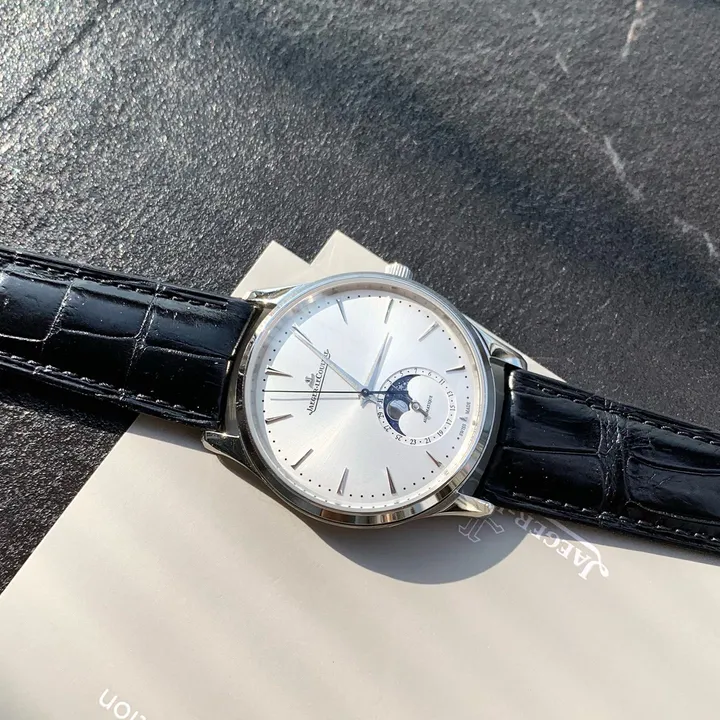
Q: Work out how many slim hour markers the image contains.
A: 11